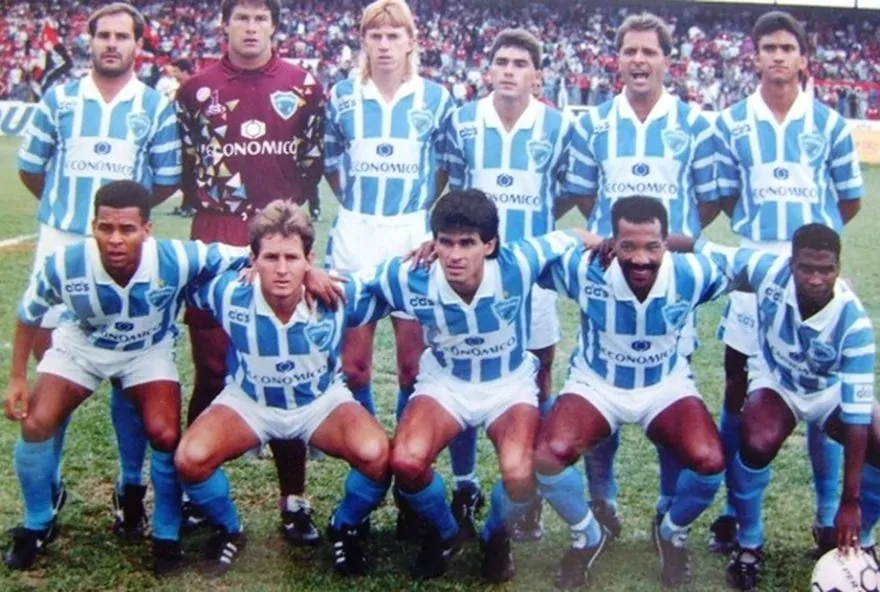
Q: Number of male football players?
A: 11